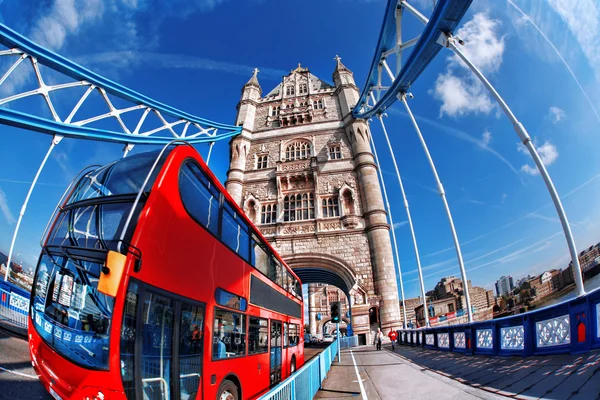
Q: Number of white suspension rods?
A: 7